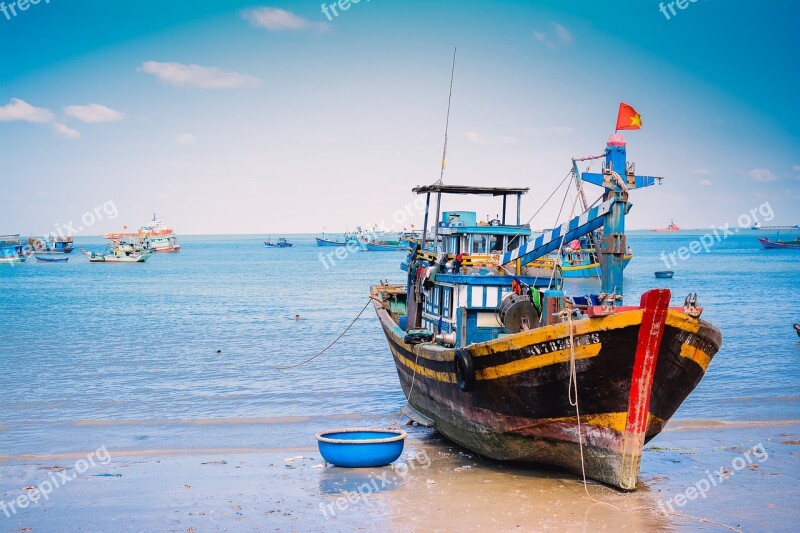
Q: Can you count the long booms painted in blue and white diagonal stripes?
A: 1